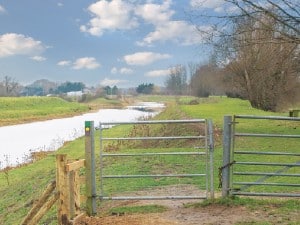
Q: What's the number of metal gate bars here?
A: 12